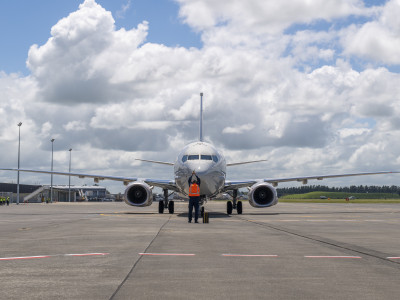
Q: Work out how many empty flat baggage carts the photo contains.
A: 0